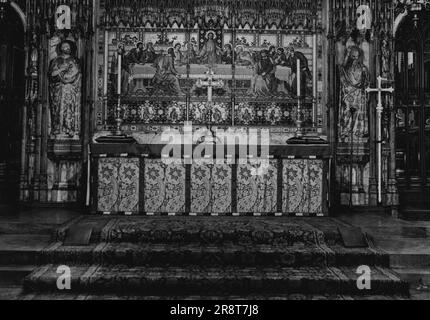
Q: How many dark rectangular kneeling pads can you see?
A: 2